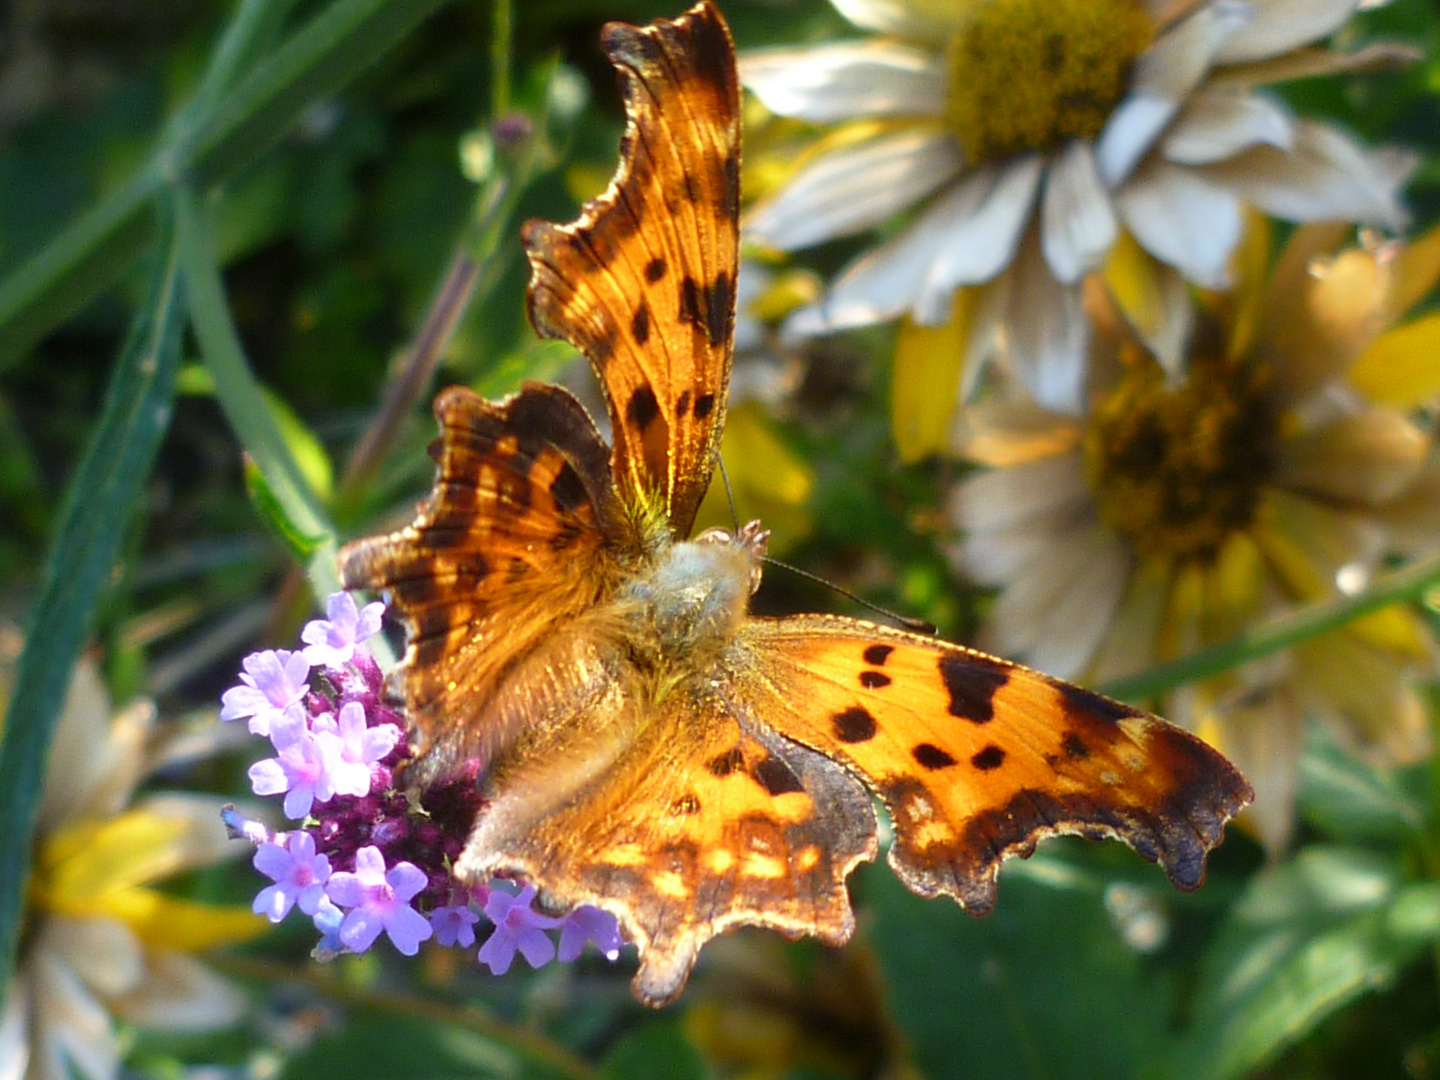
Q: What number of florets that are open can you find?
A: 9